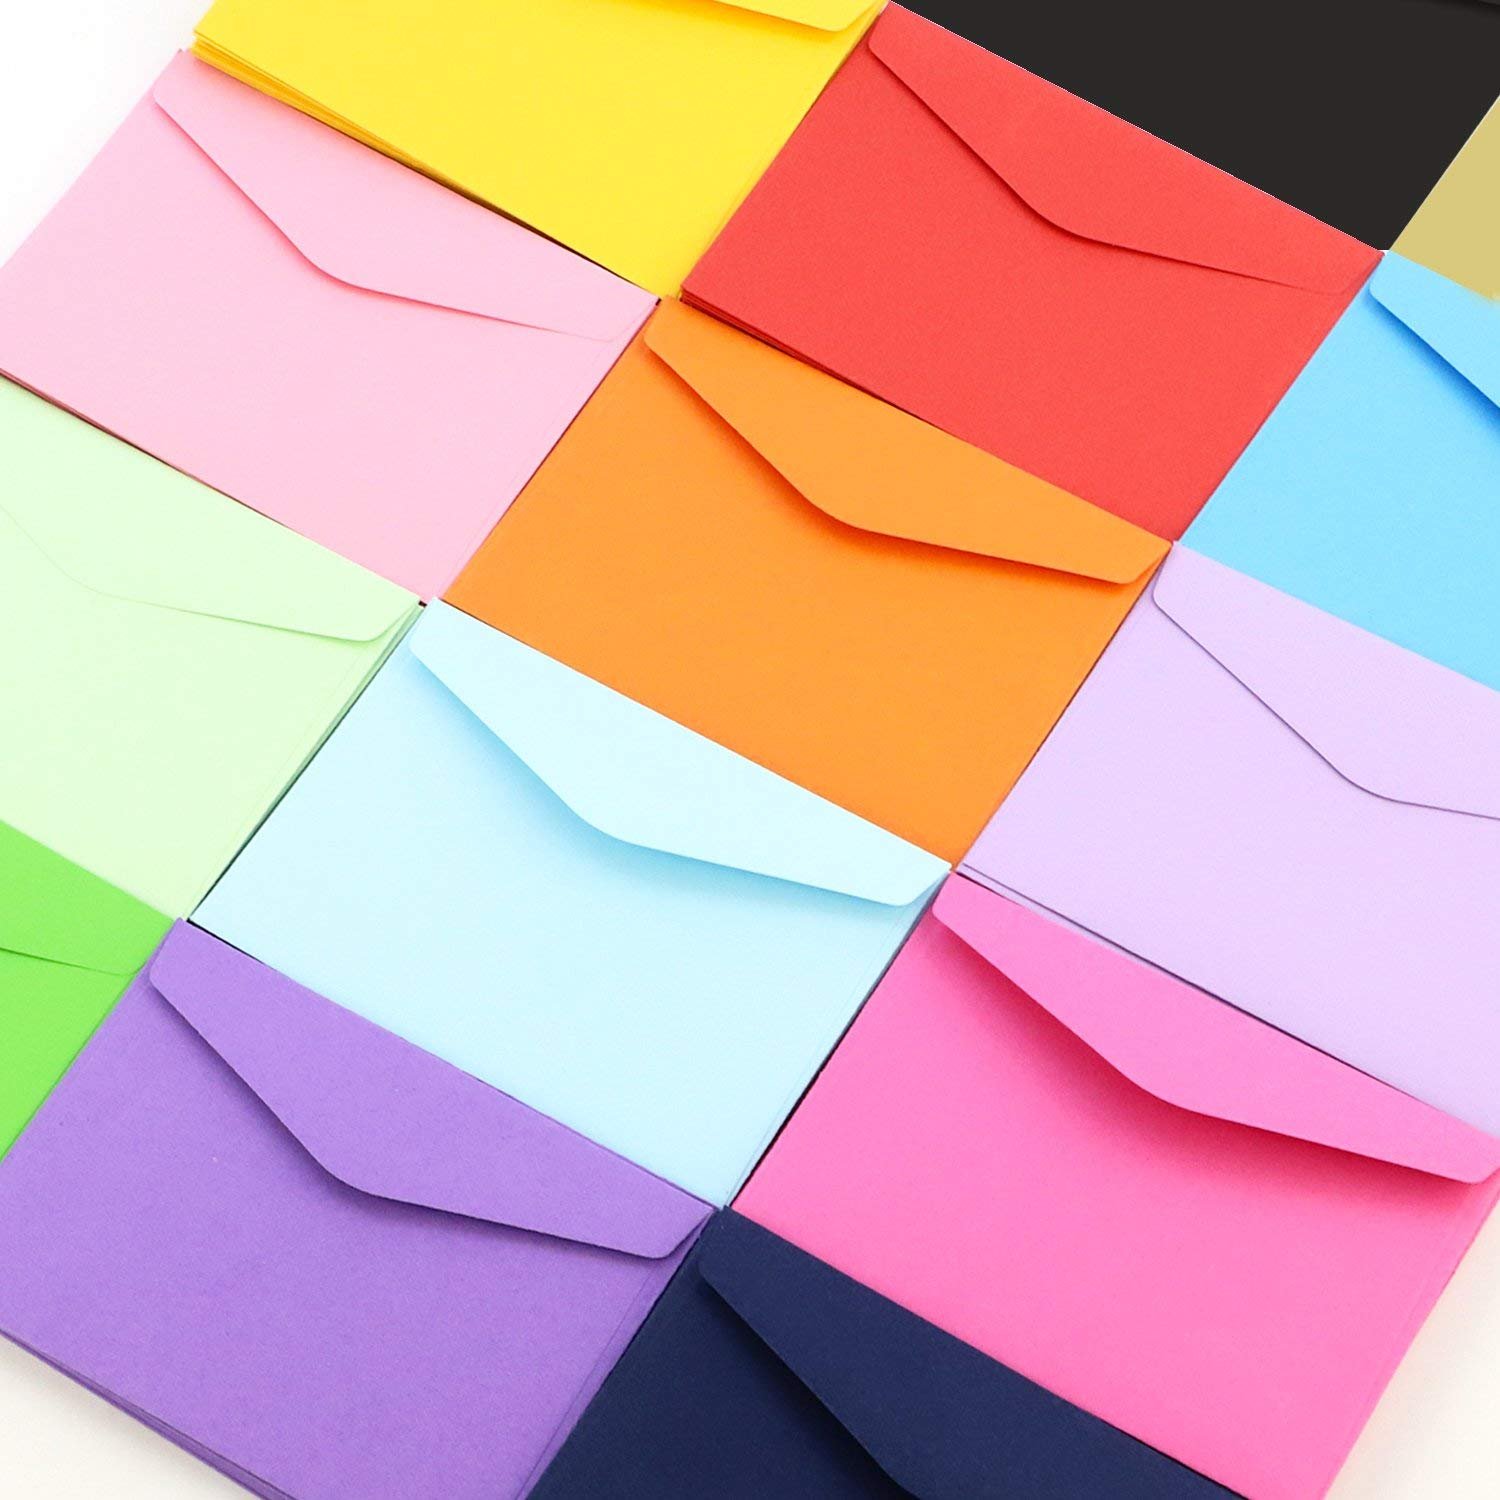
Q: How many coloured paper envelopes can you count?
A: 14